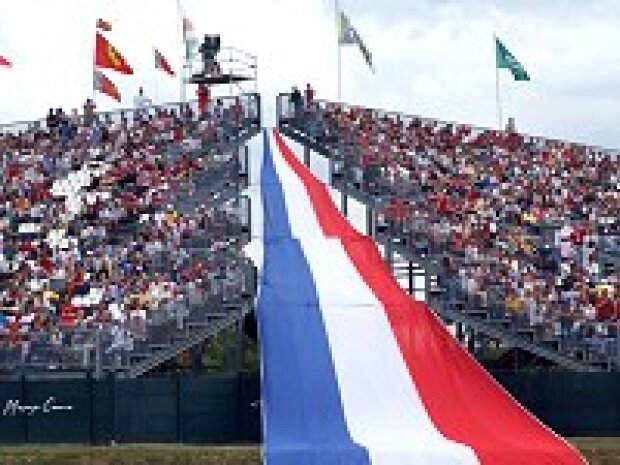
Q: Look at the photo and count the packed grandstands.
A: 2